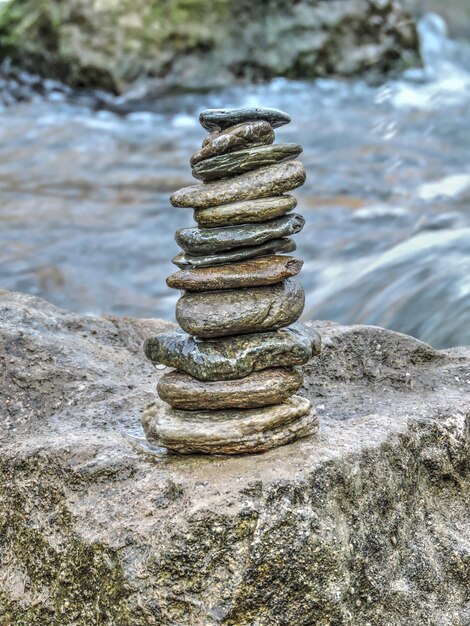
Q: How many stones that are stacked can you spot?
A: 12